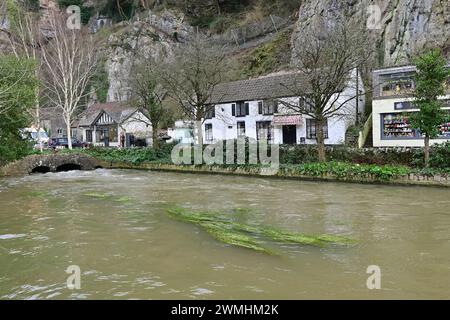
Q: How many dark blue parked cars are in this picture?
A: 1